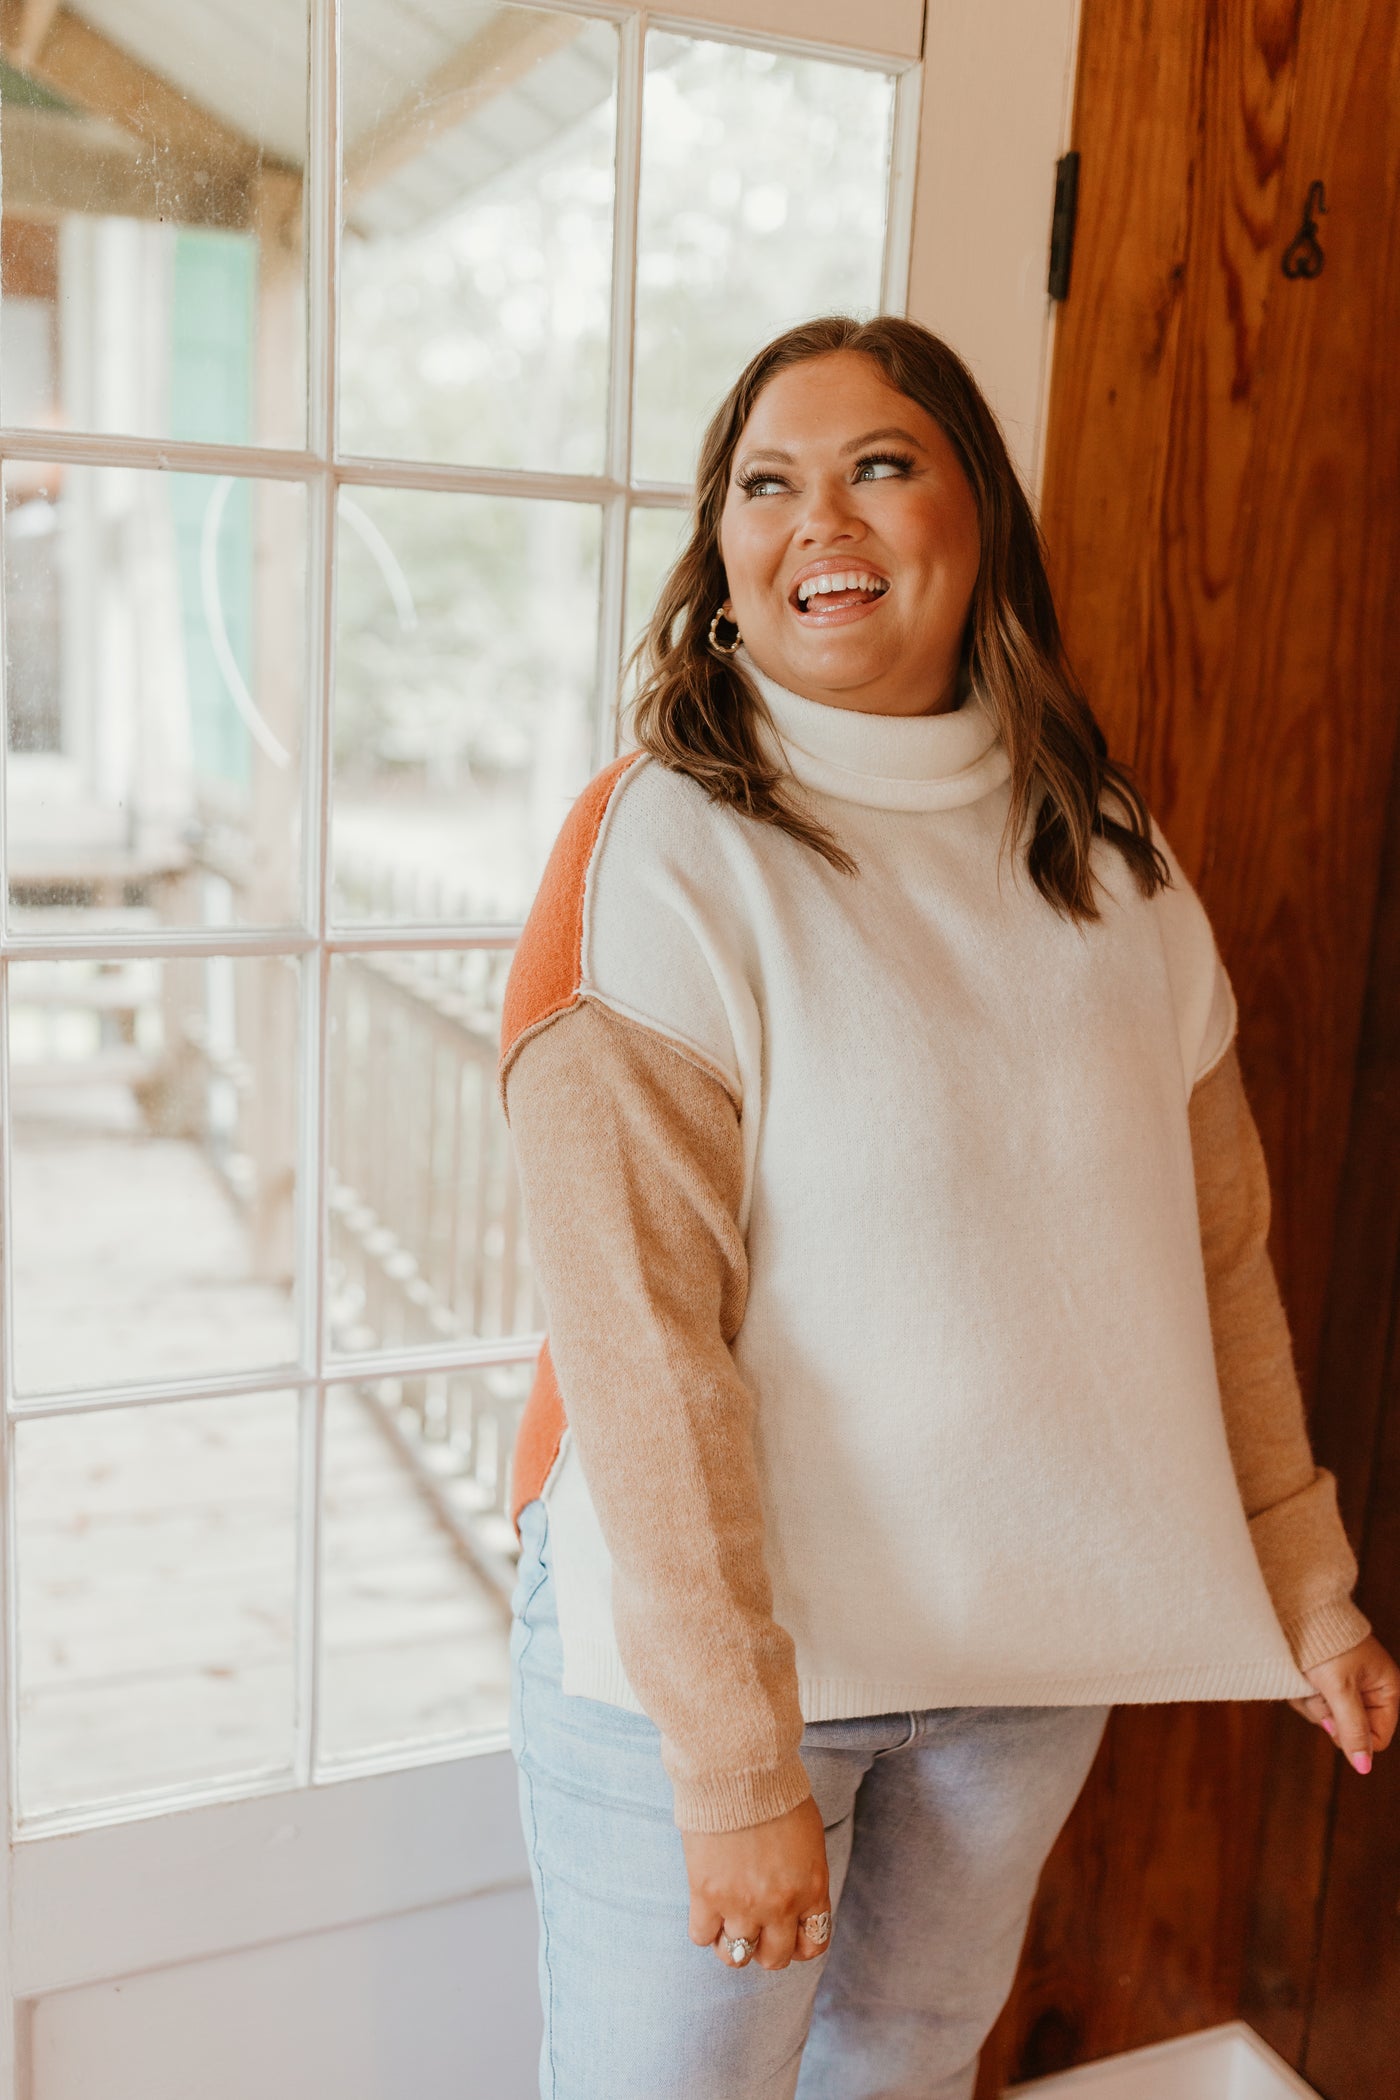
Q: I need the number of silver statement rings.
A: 2